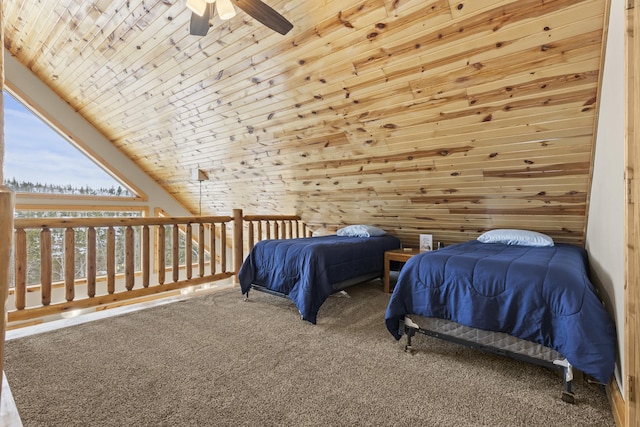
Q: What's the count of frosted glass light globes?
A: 2